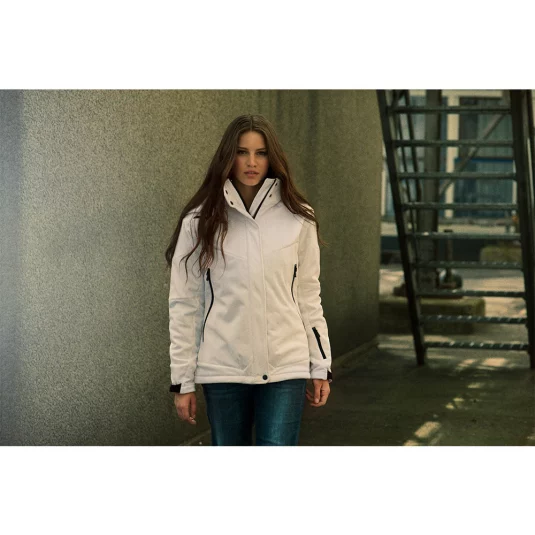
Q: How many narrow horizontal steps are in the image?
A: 9